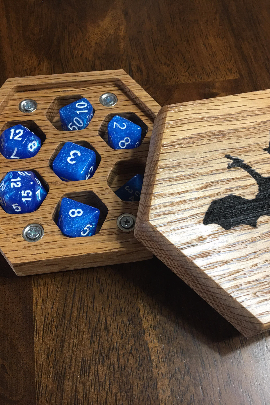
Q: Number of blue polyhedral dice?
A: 7